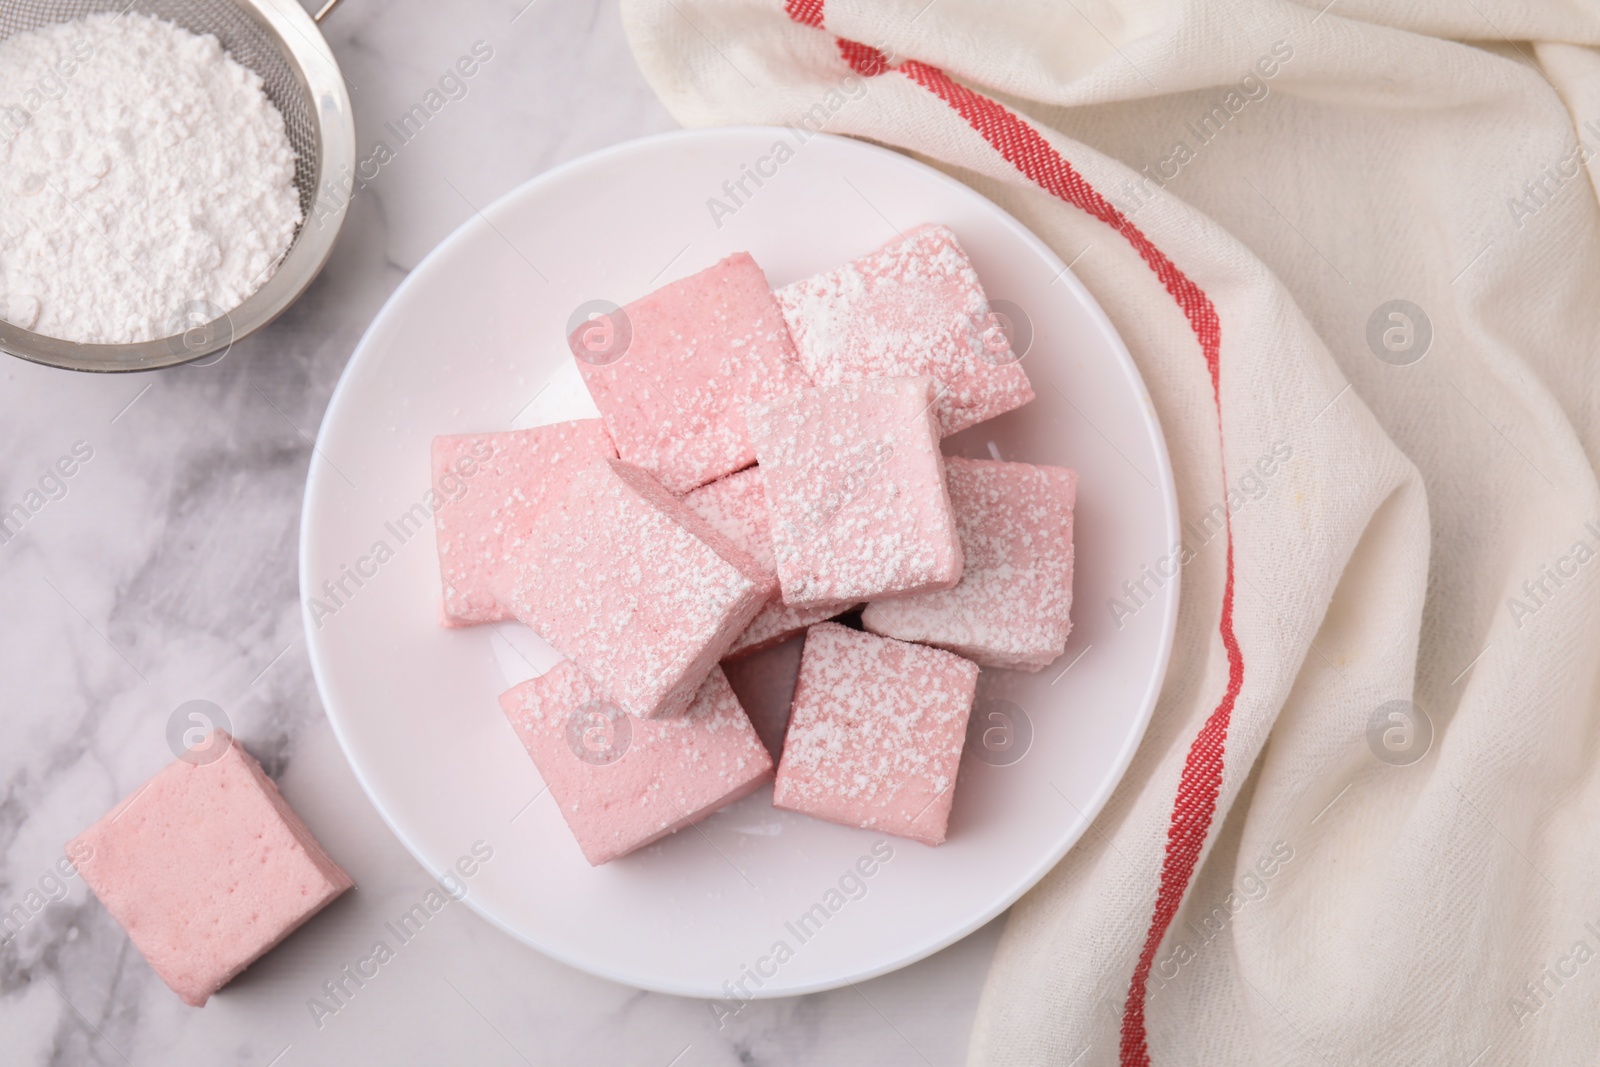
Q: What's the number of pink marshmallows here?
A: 10